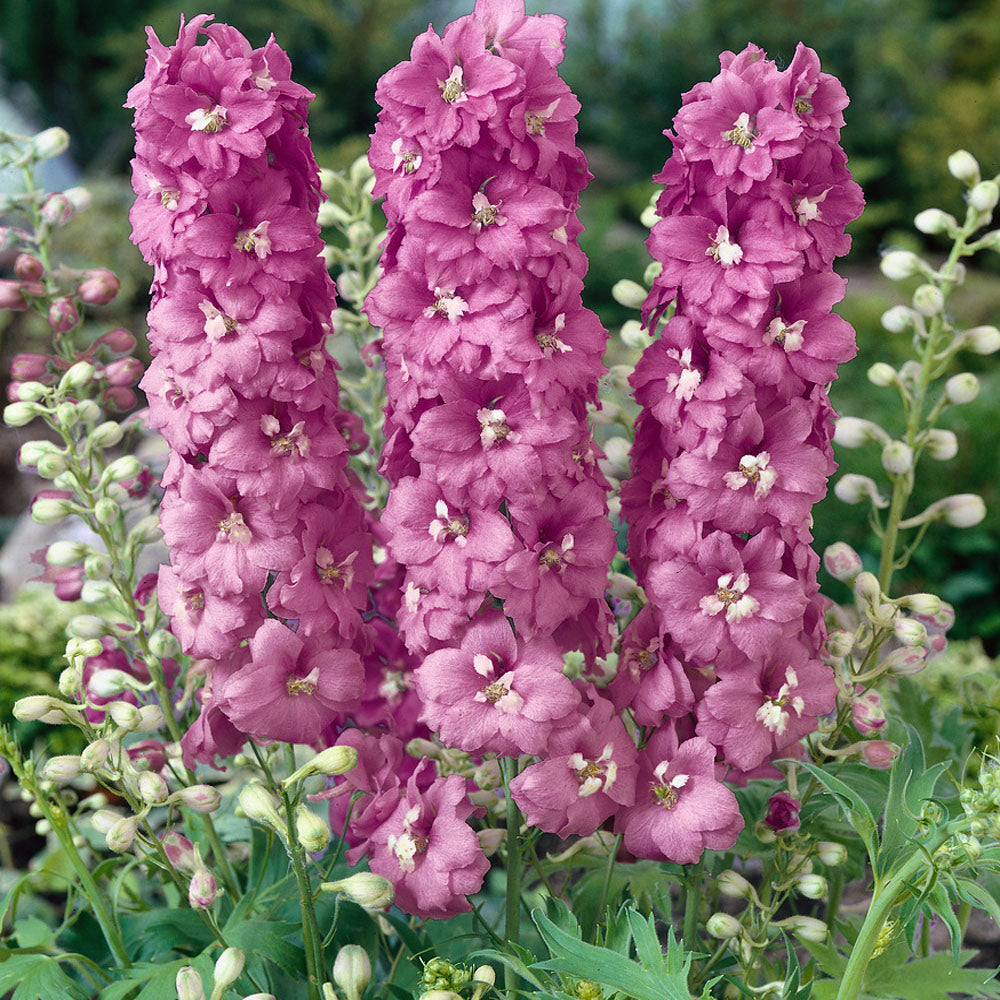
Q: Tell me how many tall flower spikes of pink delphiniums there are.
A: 3